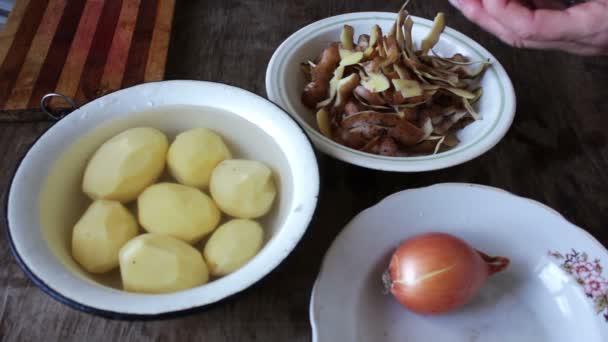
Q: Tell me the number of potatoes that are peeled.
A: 7